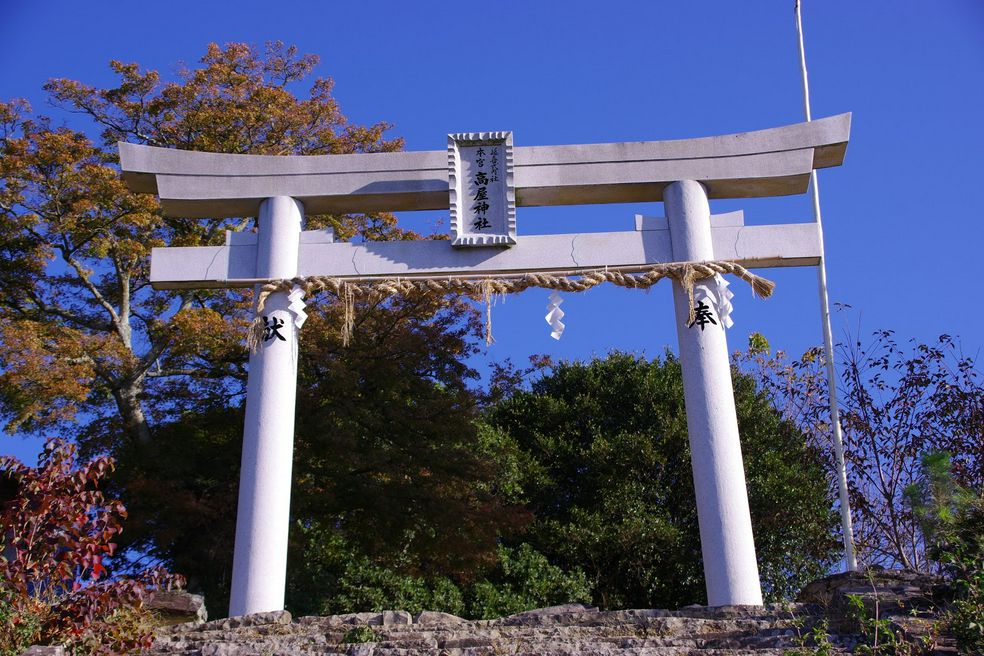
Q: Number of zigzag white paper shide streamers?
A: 3